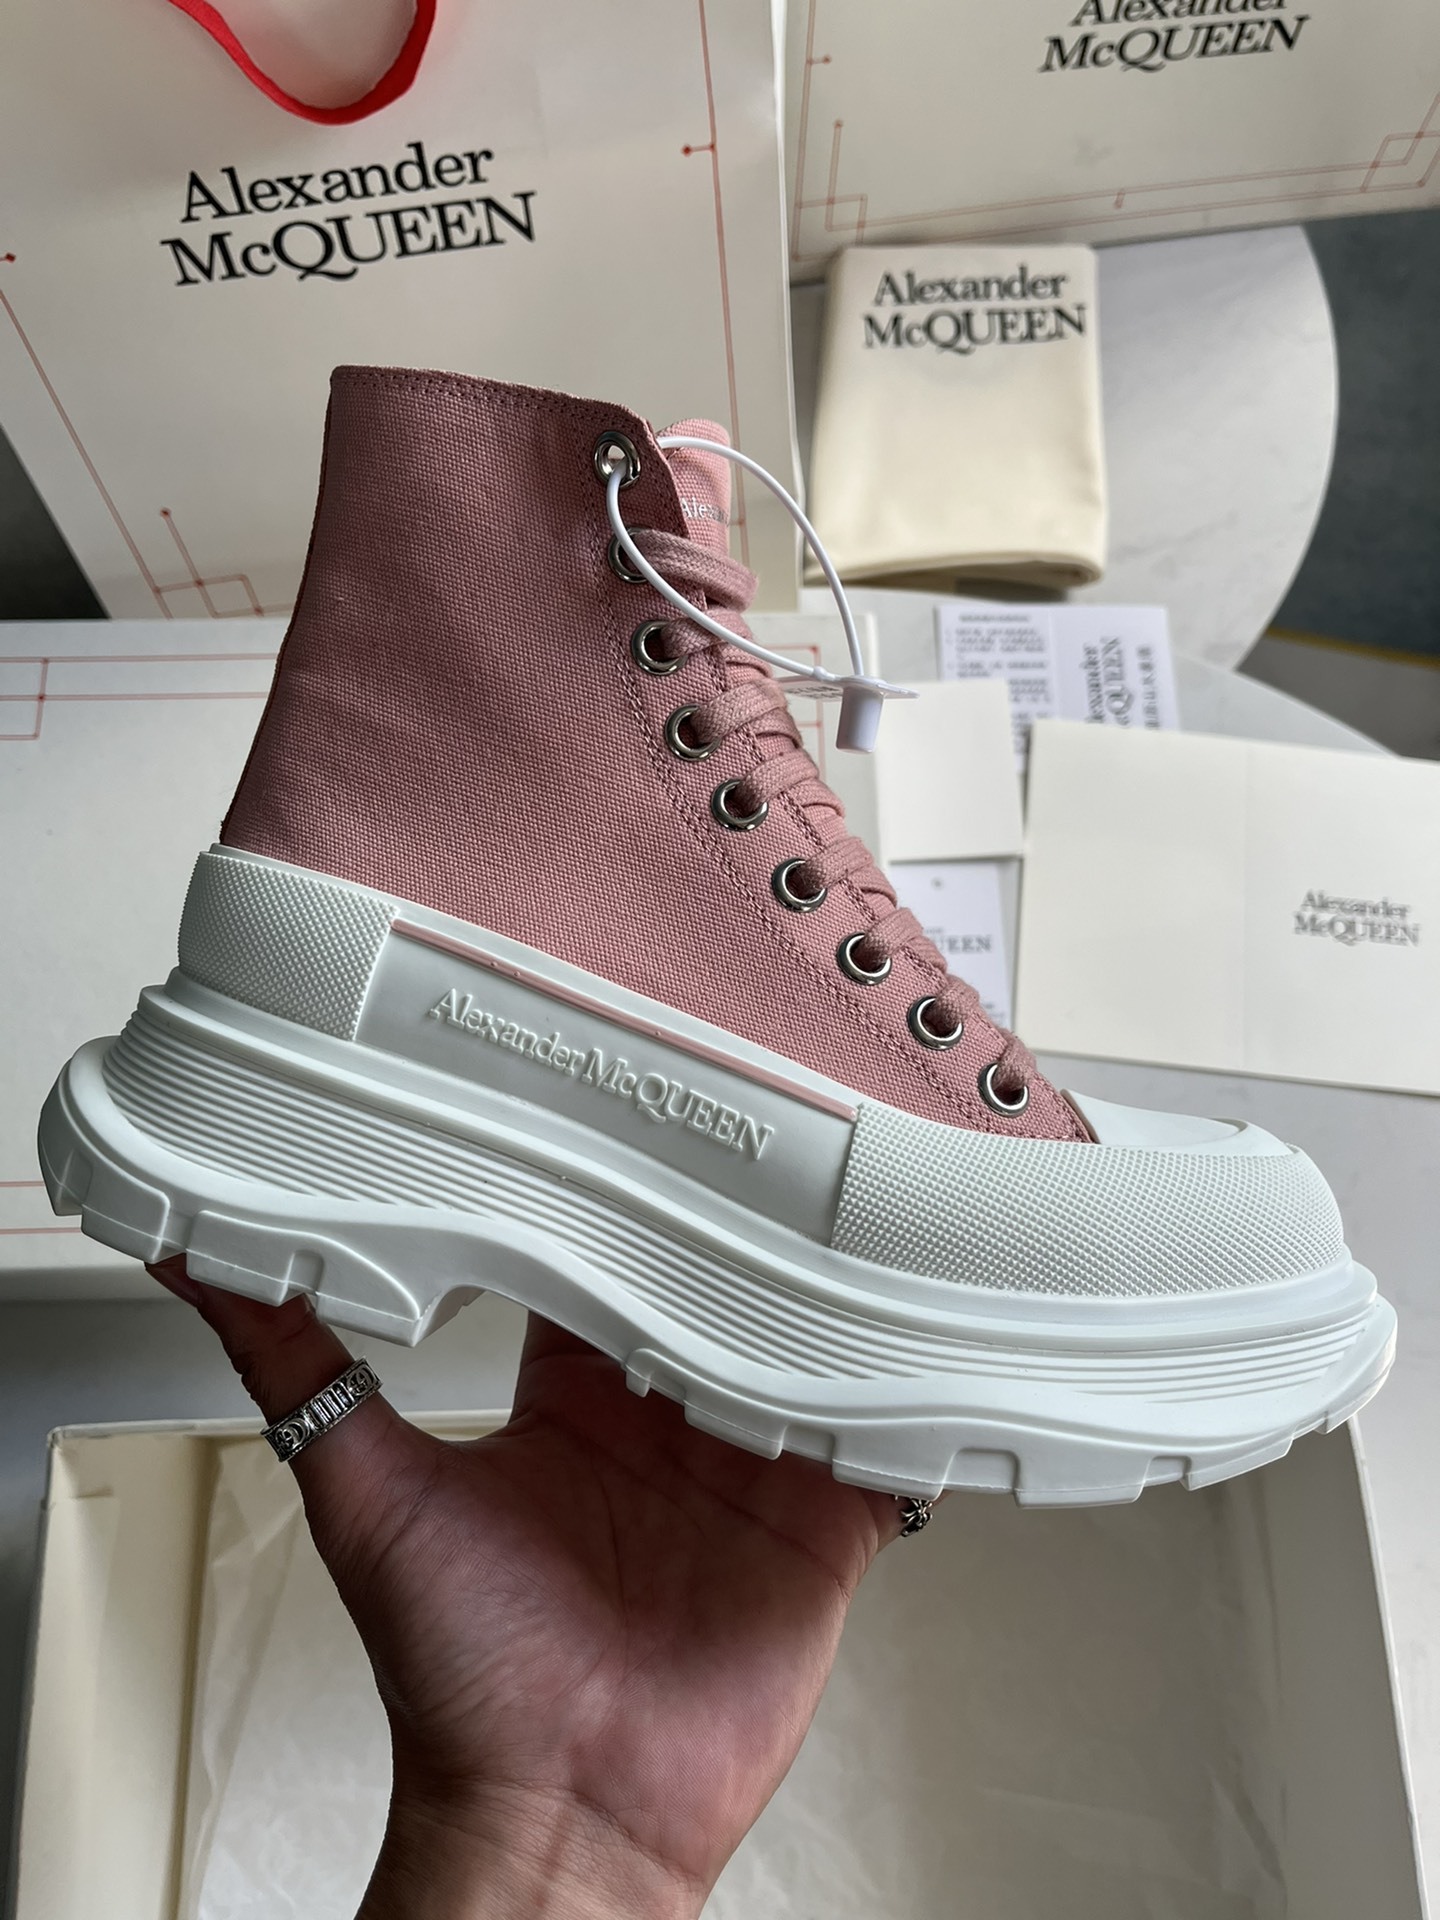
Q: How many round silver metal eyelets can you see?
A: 9